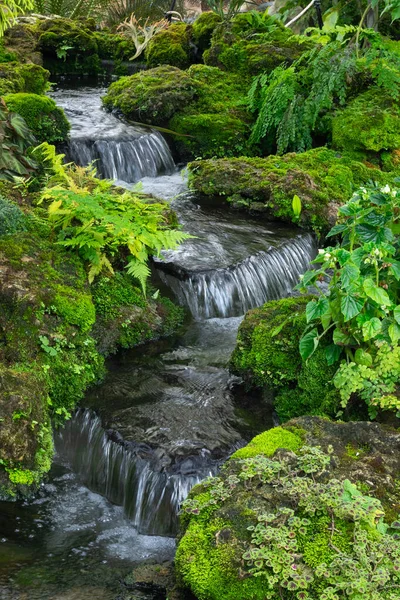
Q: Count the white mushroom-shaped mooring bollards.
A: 0